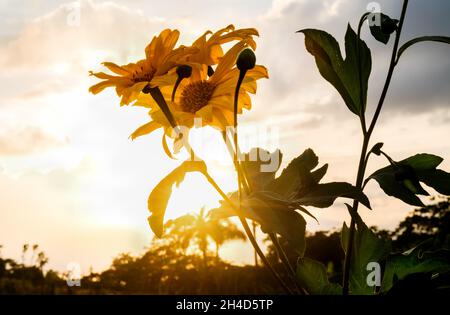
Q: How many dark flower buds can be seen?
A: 2